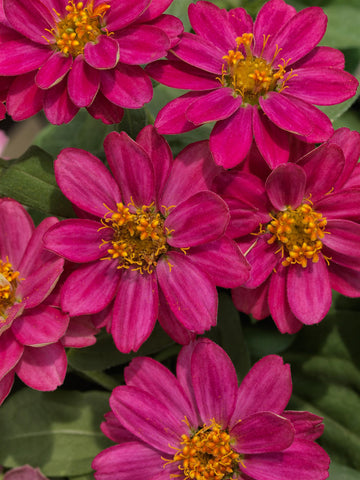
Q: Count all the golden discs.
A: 6